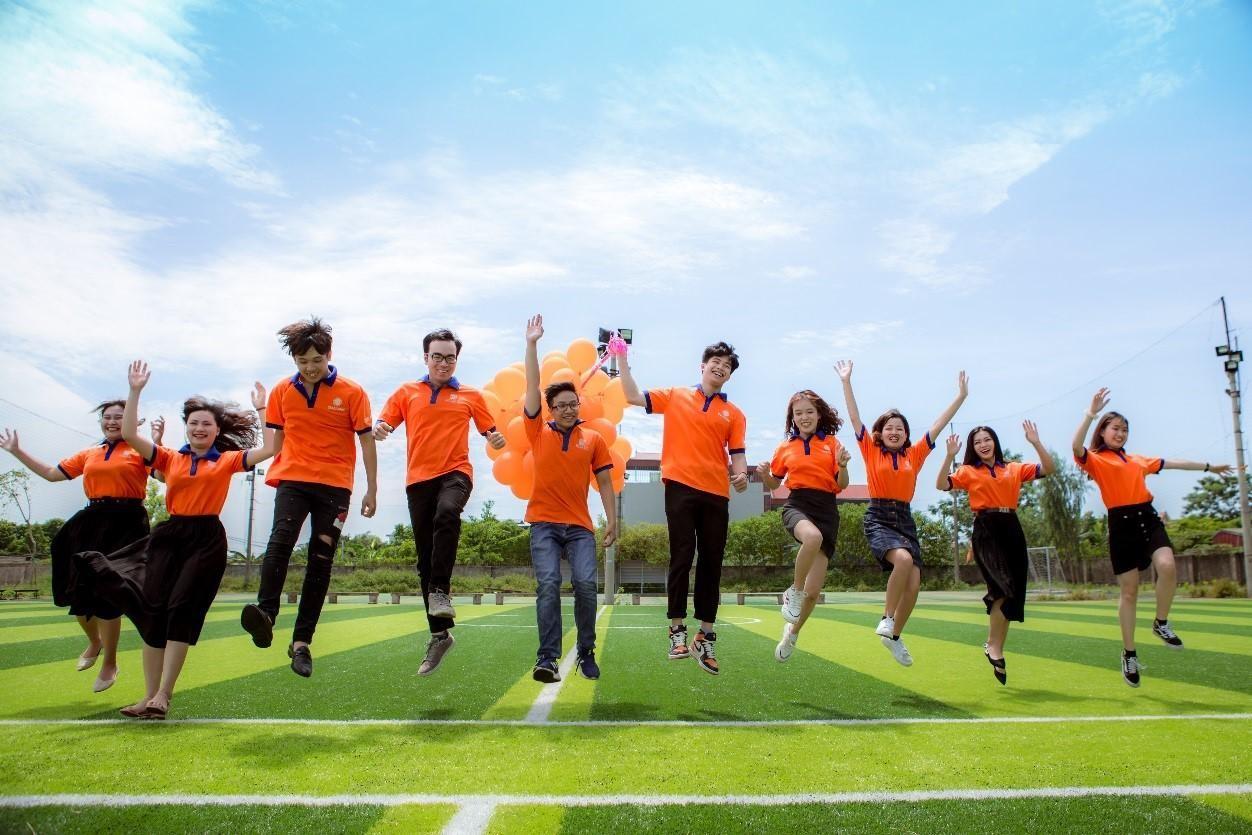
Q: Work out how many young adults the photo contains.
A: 10